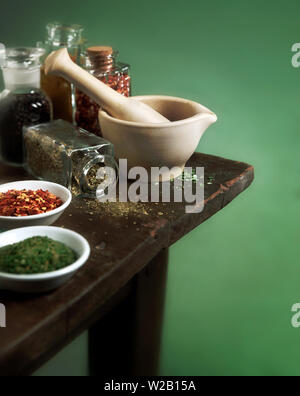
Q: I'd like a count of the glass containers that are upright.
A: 3